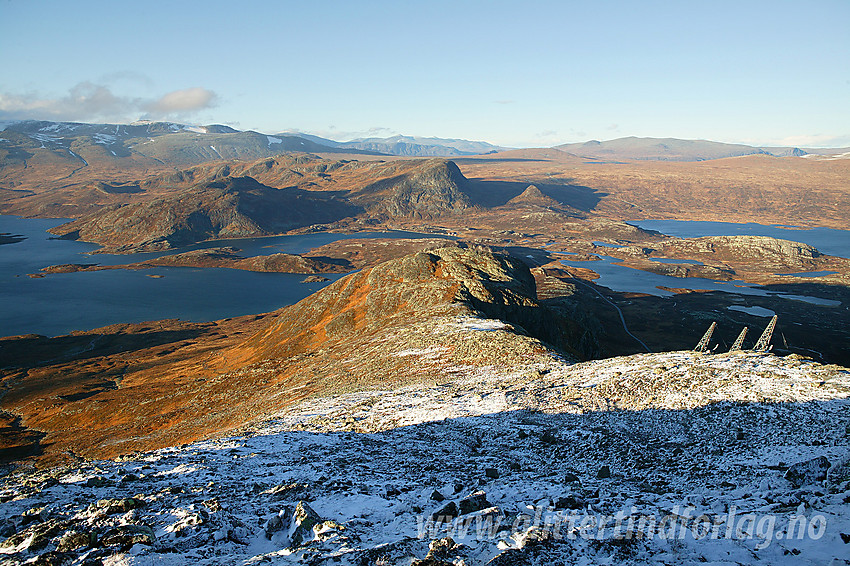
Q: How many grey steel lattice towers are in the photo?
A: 3